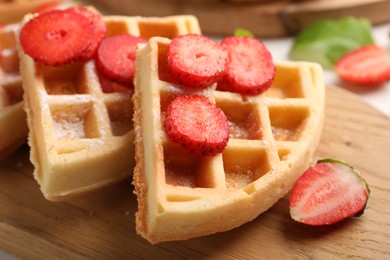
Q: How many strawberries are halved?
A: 2